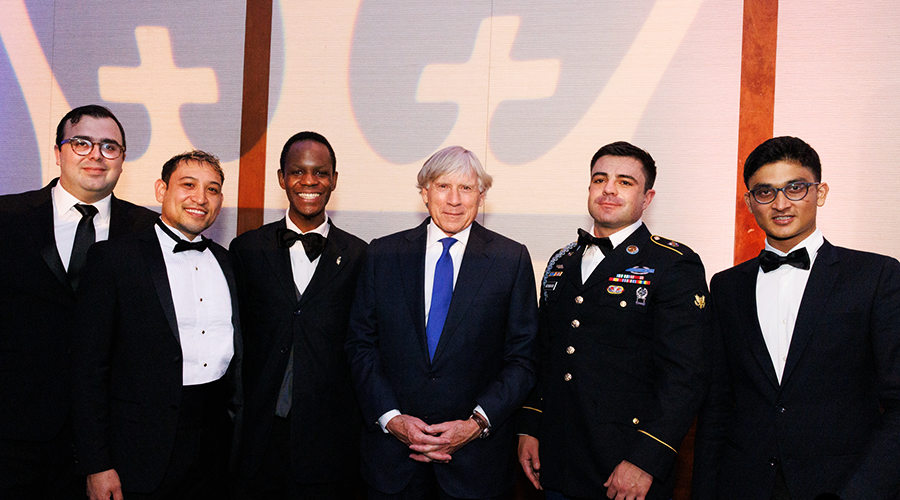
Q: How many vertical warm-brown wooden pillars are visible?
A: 2